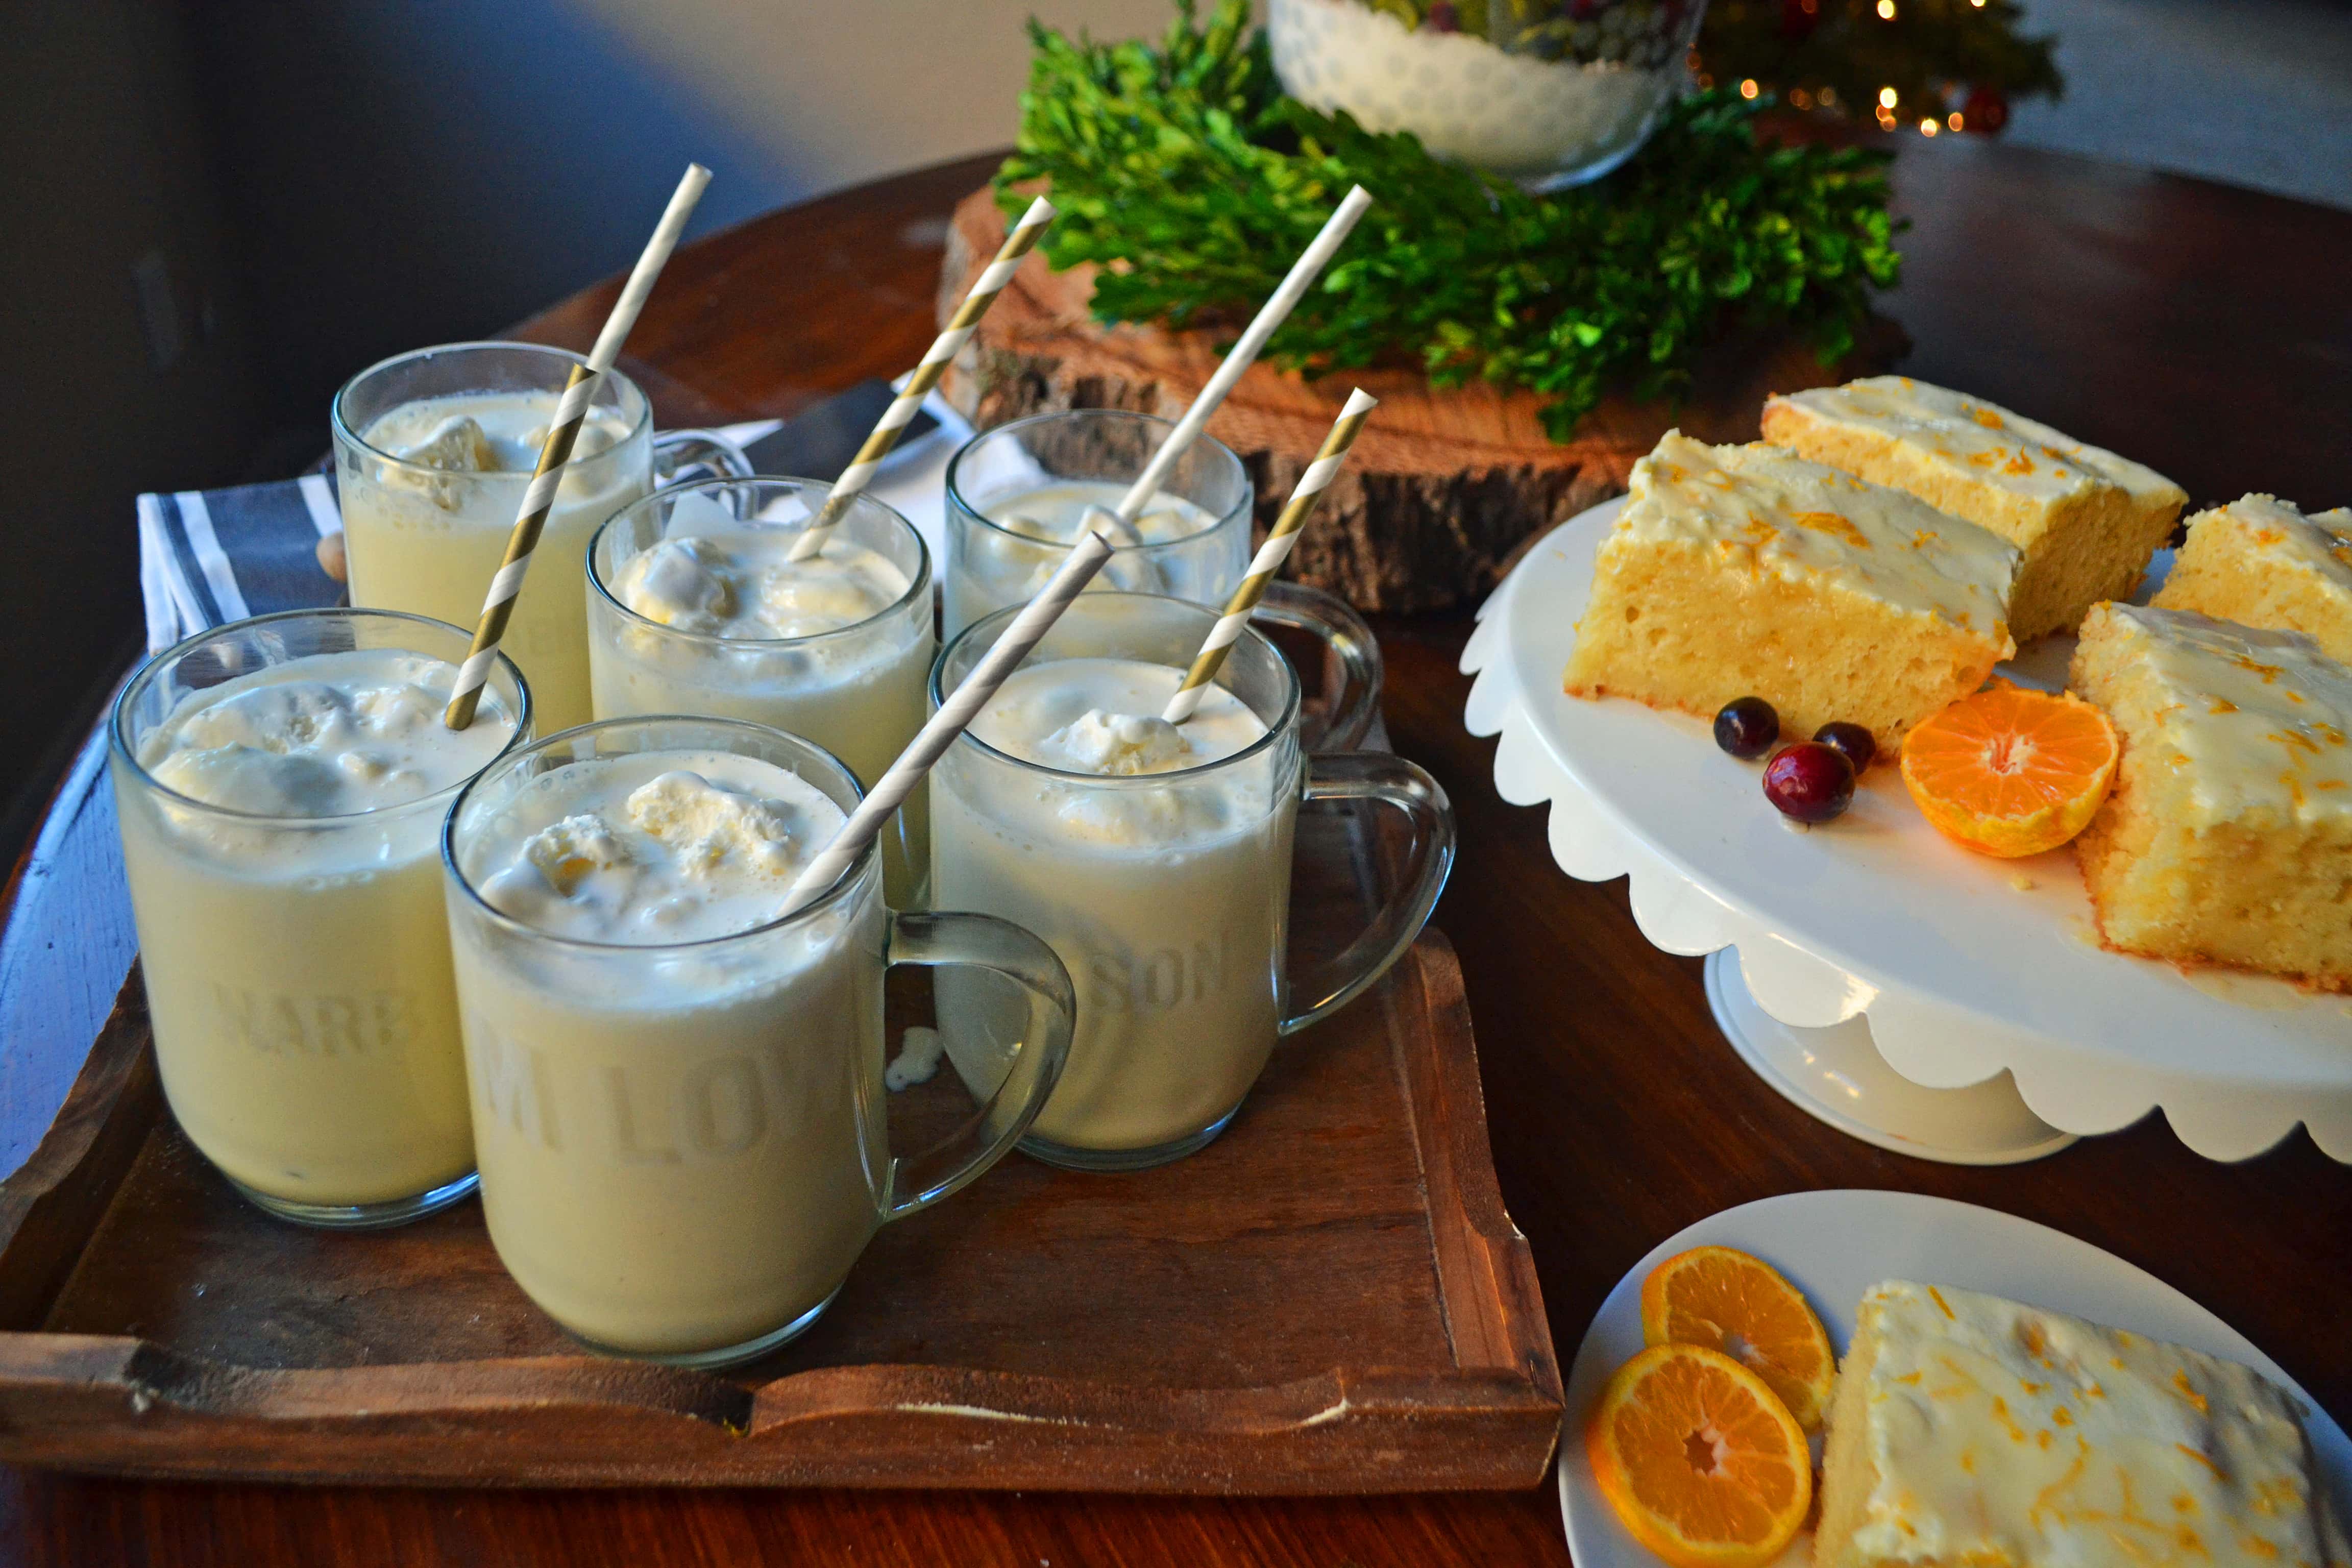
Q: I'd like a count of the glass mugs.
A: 6